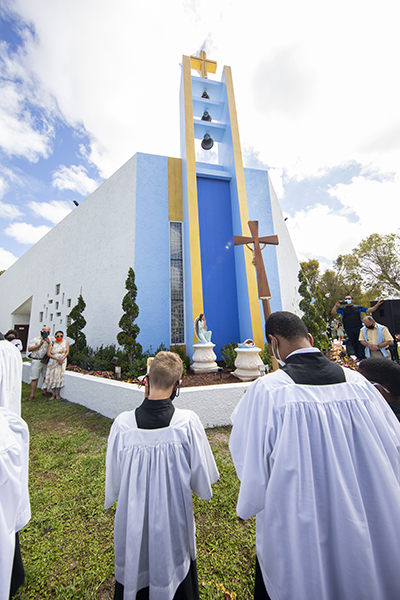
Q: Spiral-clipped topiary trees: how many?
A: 4